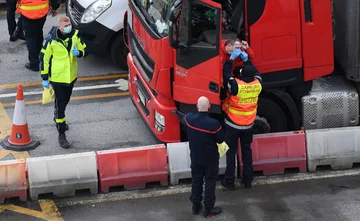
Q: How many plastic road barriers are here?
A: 6